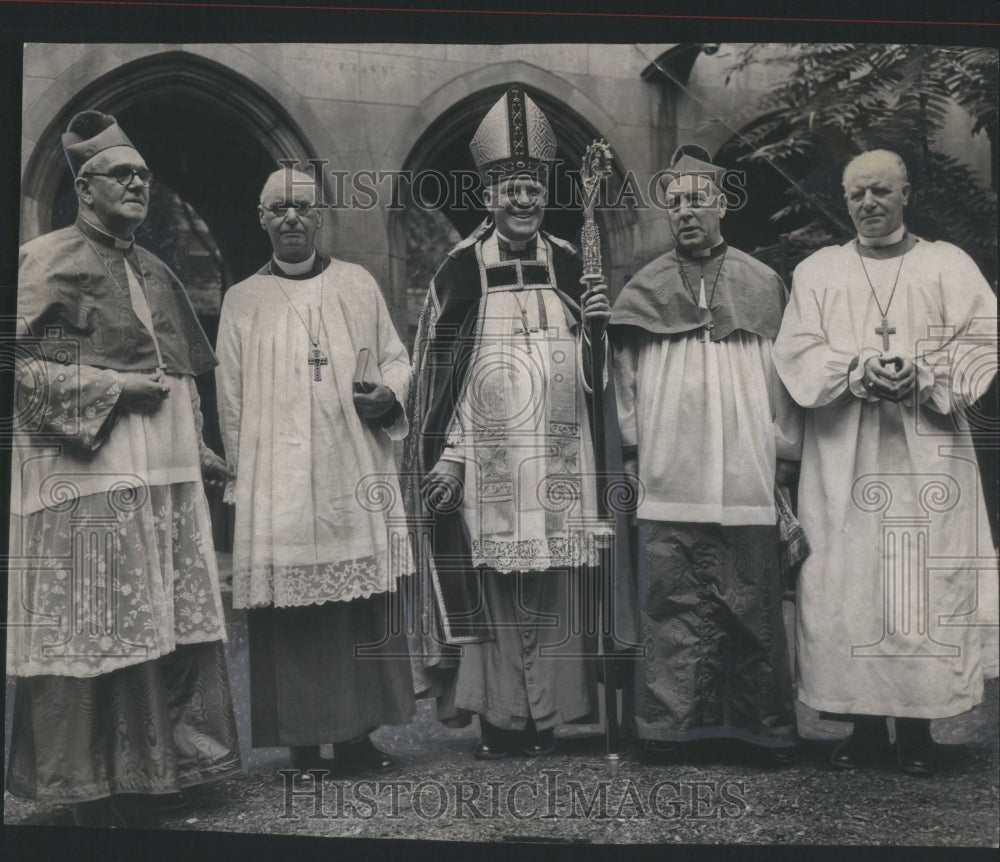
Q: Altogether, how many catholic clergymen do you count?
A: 5